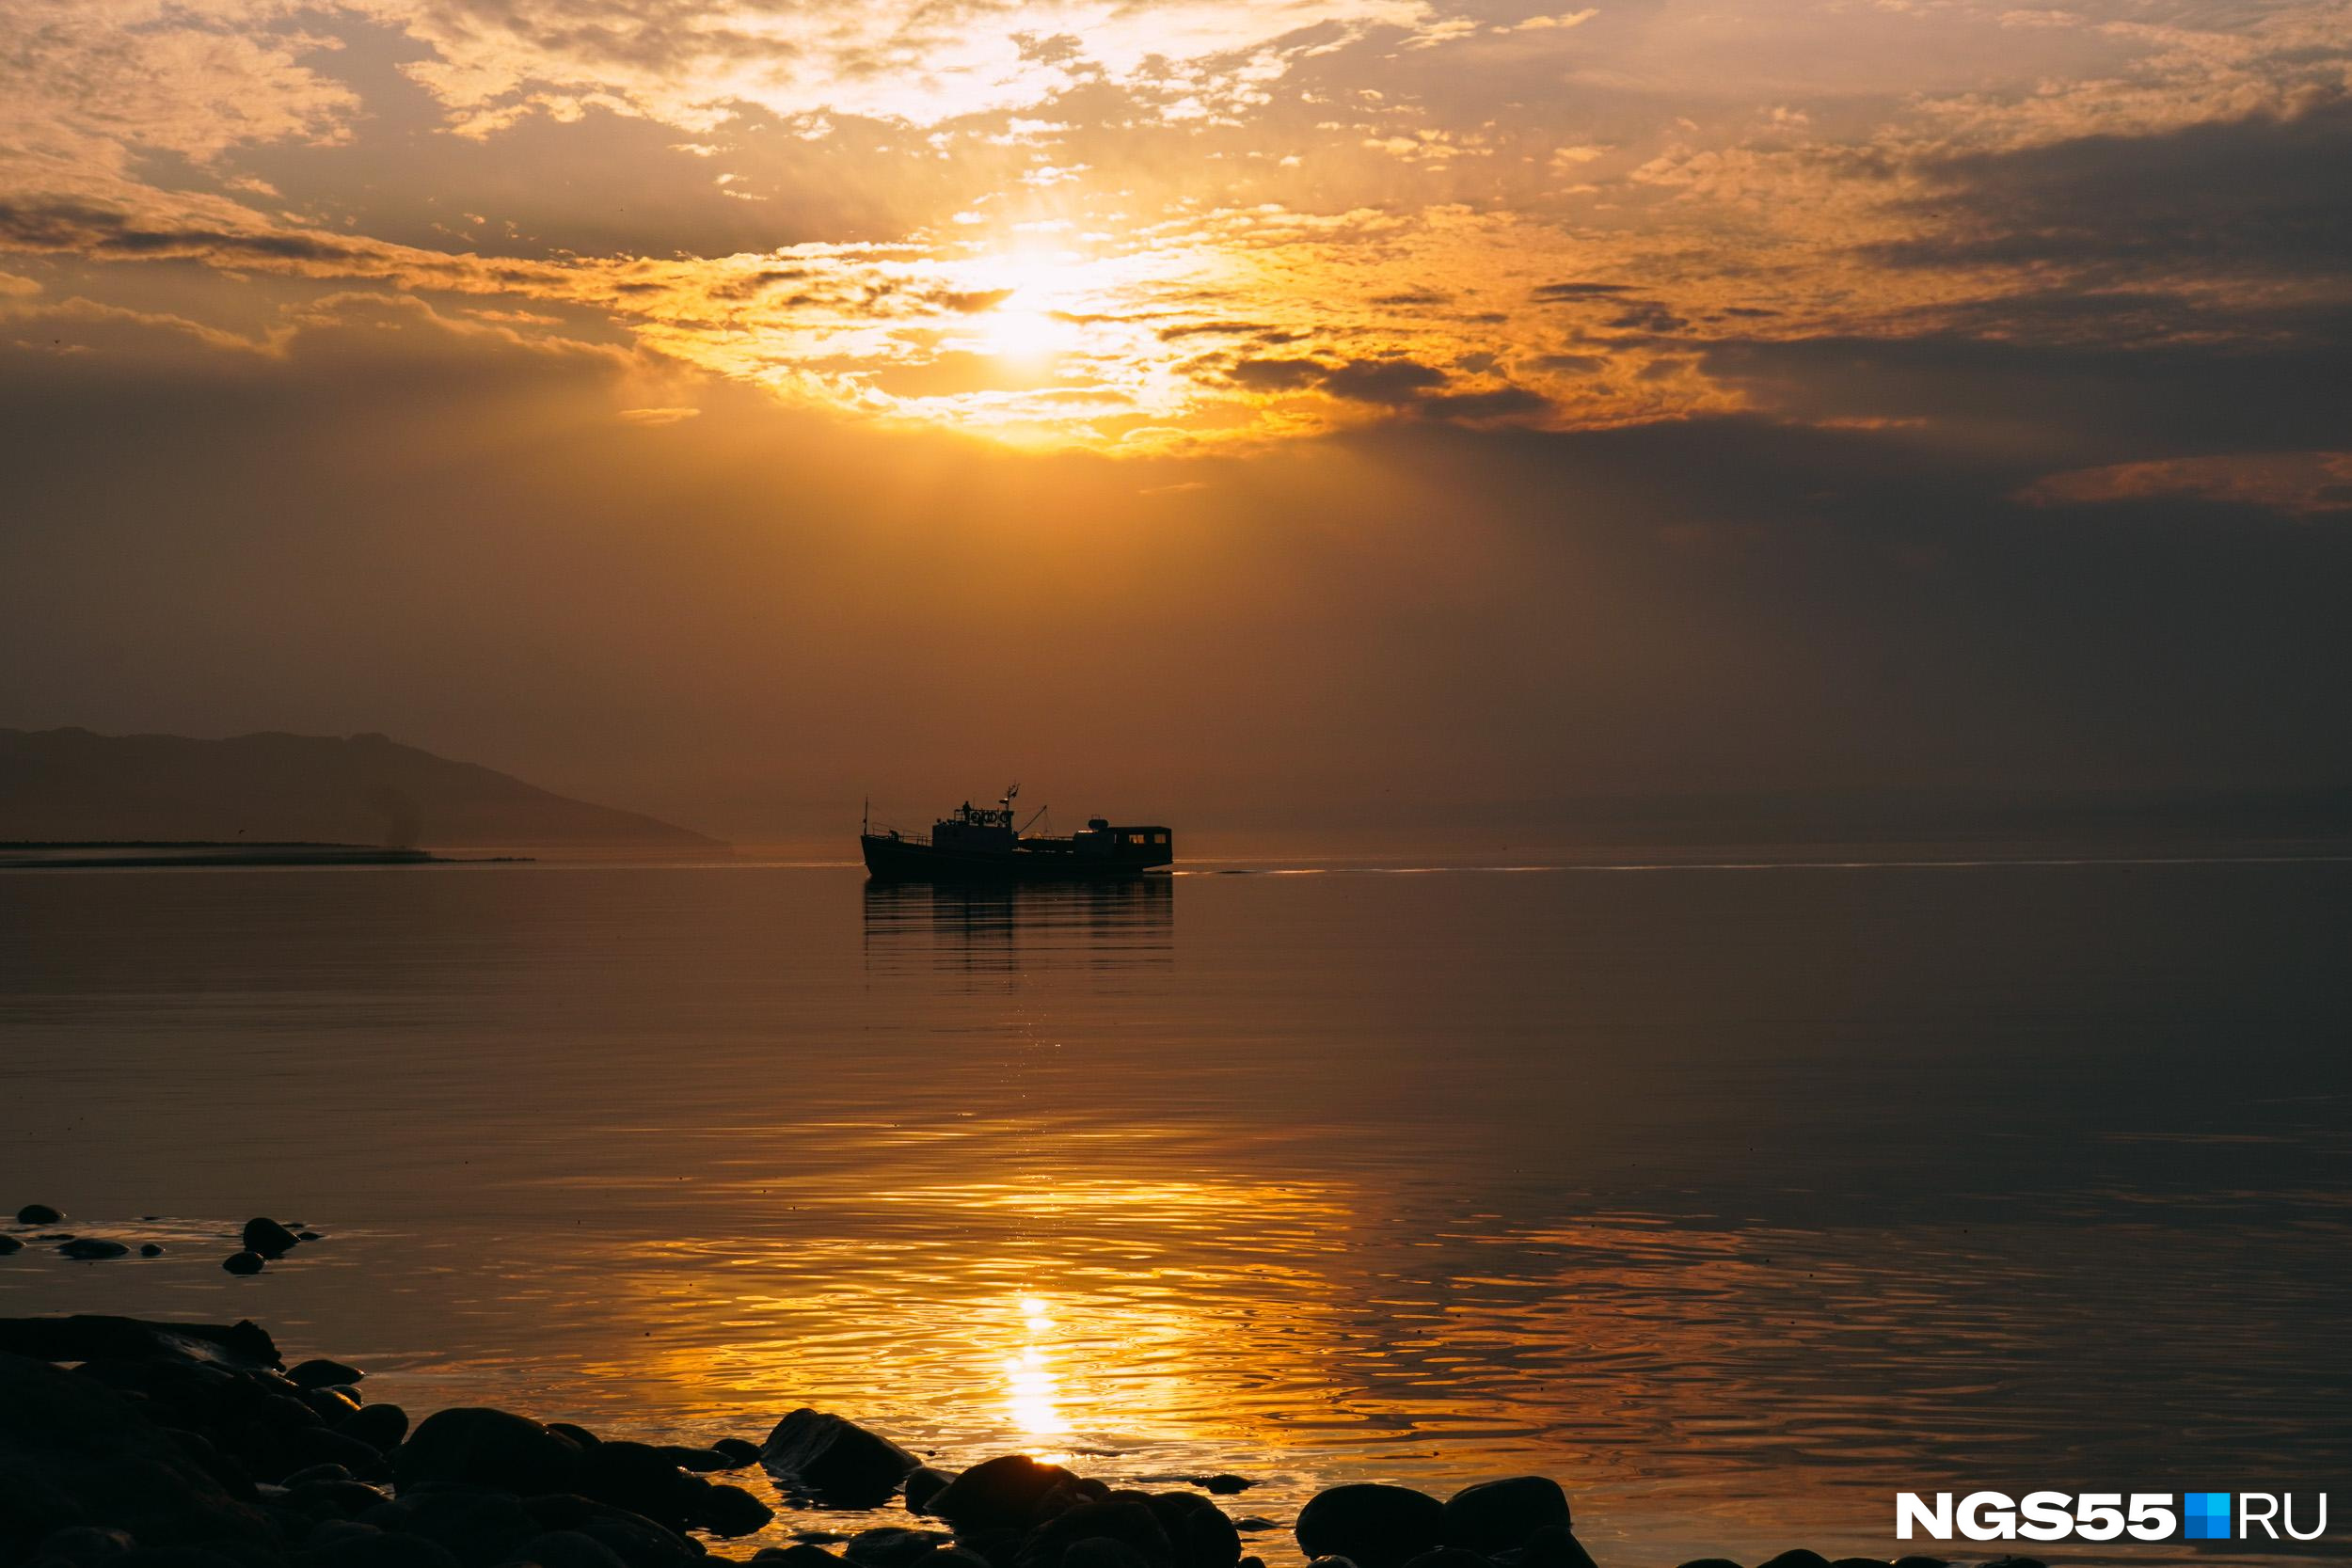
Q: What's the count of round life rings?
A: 4